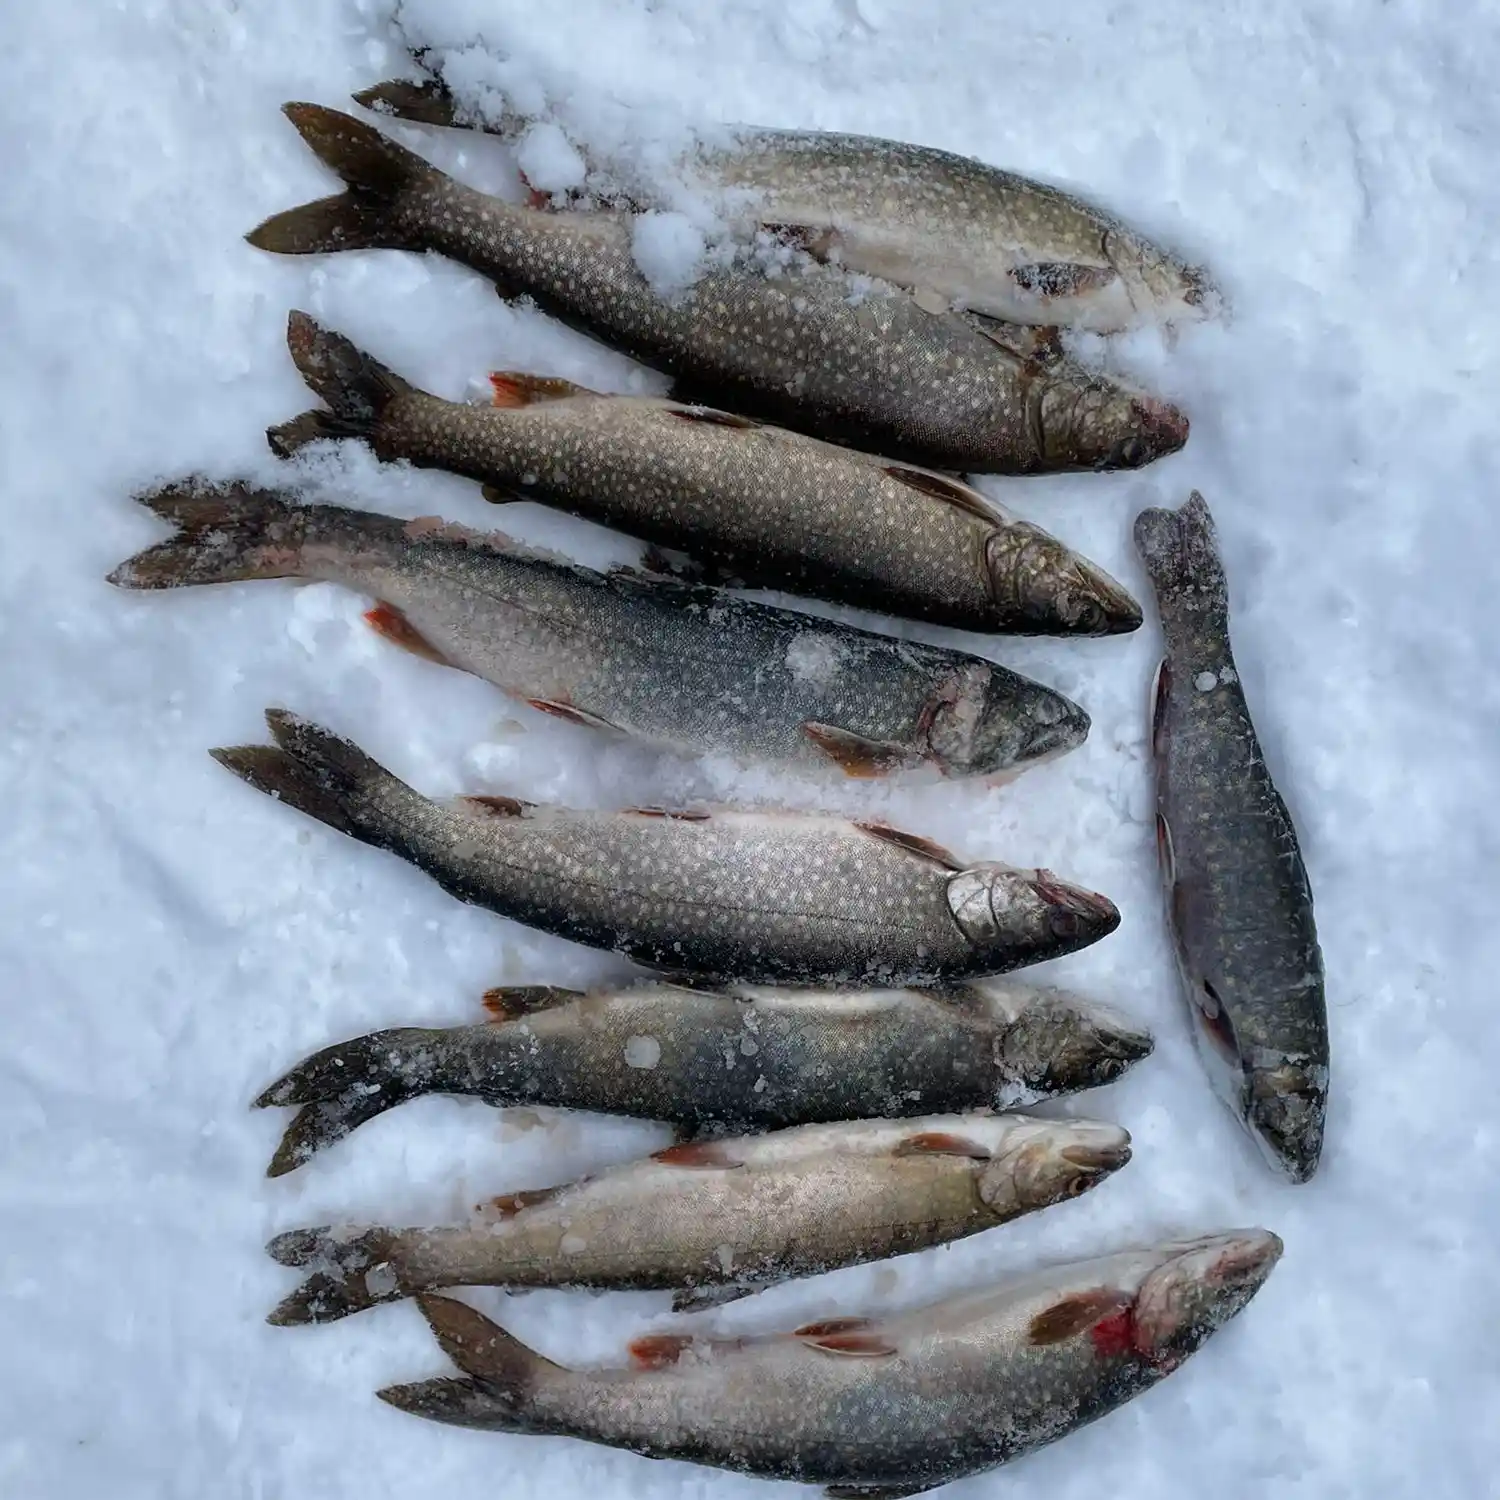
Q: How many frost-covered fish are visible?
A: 9